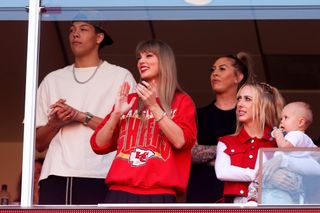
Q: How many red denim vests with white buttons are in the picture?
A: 1